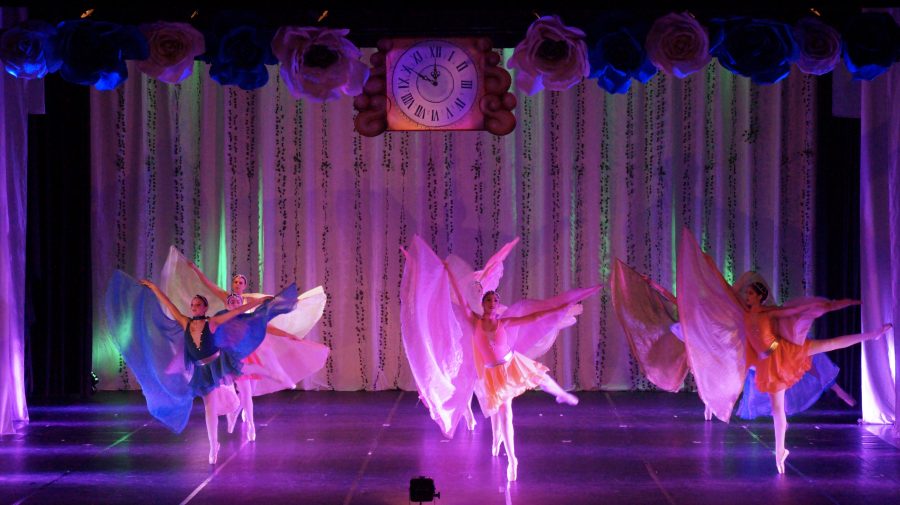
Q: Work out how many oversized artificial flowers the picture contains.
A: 11